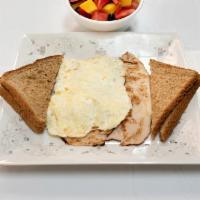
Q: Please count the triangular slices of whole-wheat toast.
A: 4